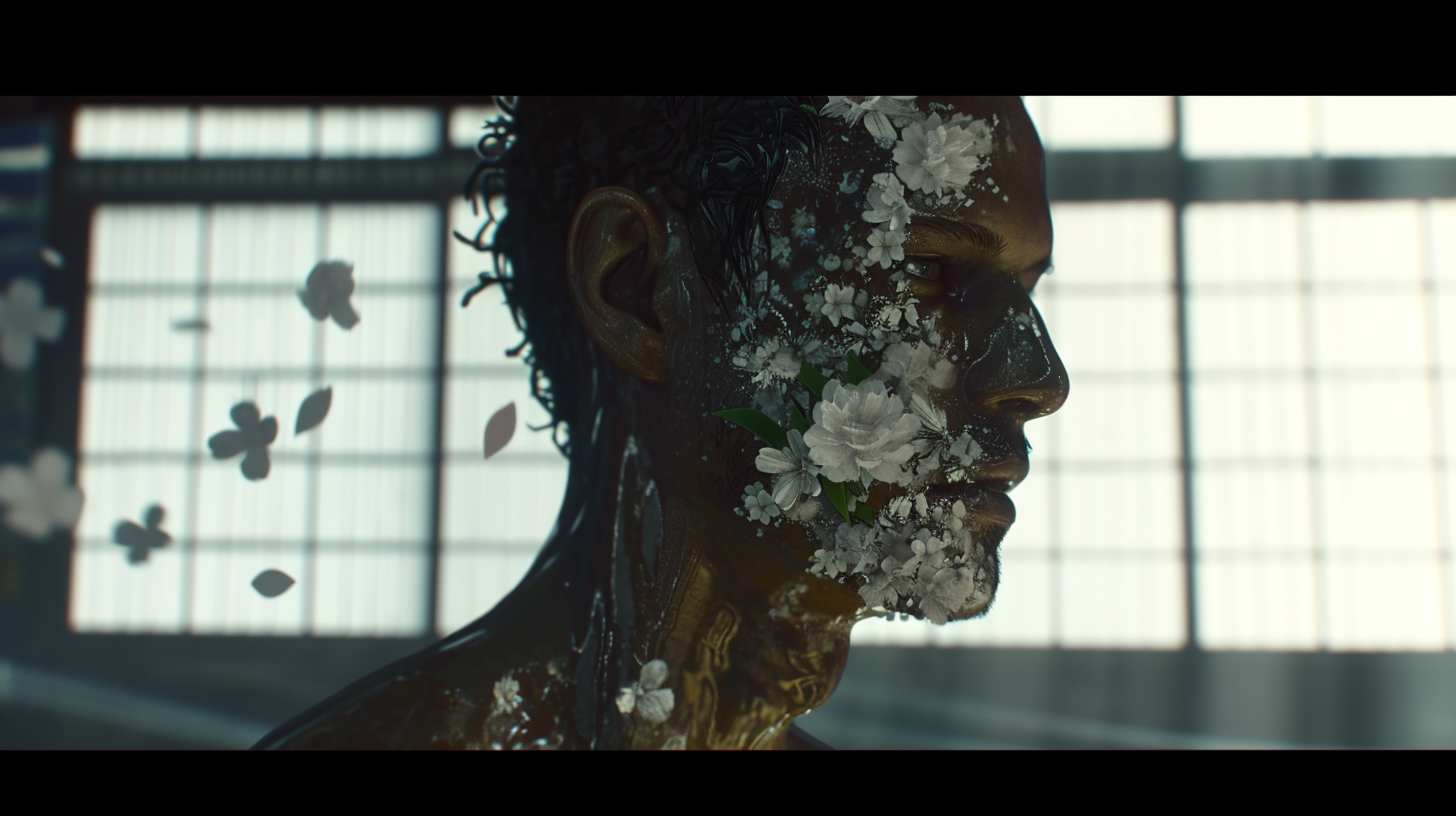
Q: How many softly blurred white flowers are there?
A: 2